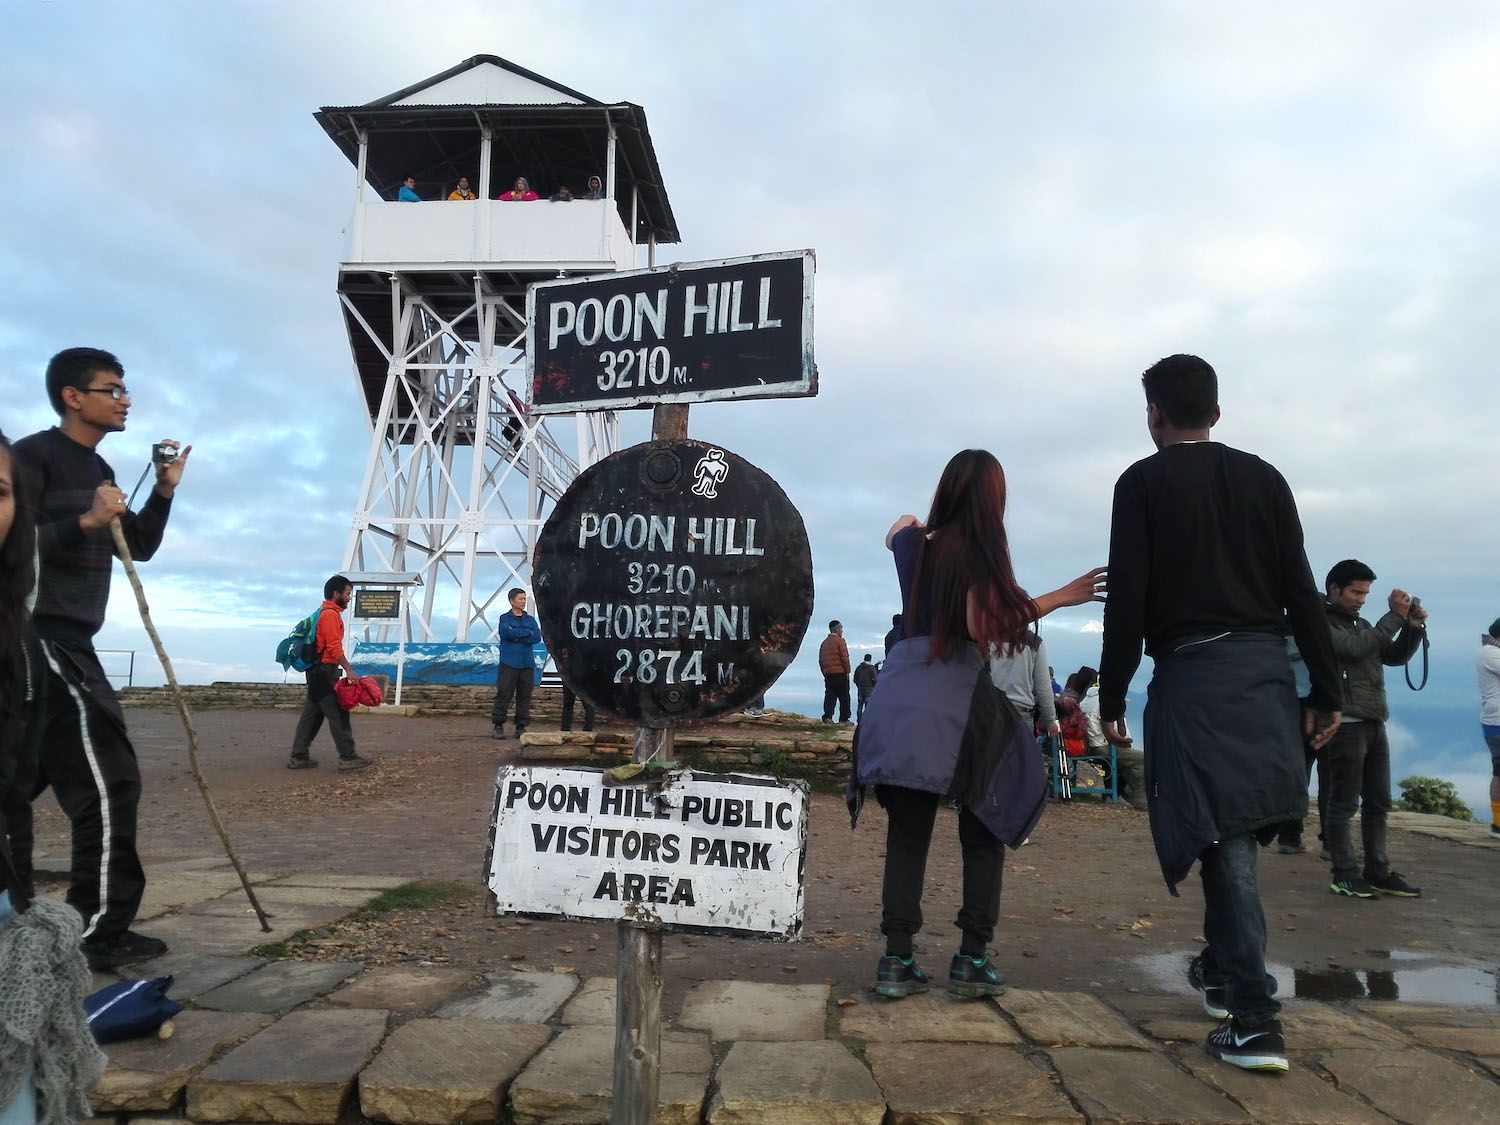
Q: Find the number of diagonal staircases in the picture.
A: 1